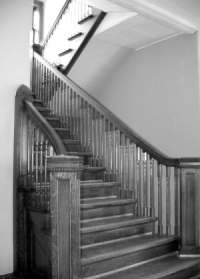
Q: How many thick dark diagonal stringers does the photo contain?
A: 1